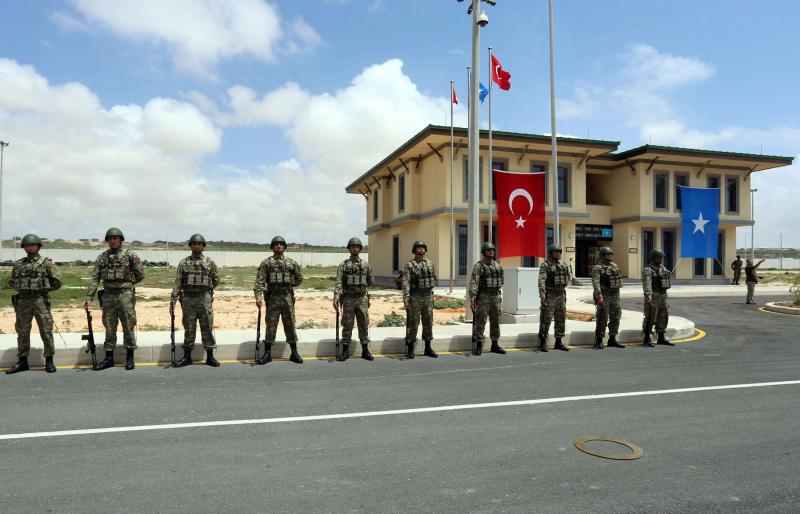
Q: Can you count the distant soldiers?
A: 2